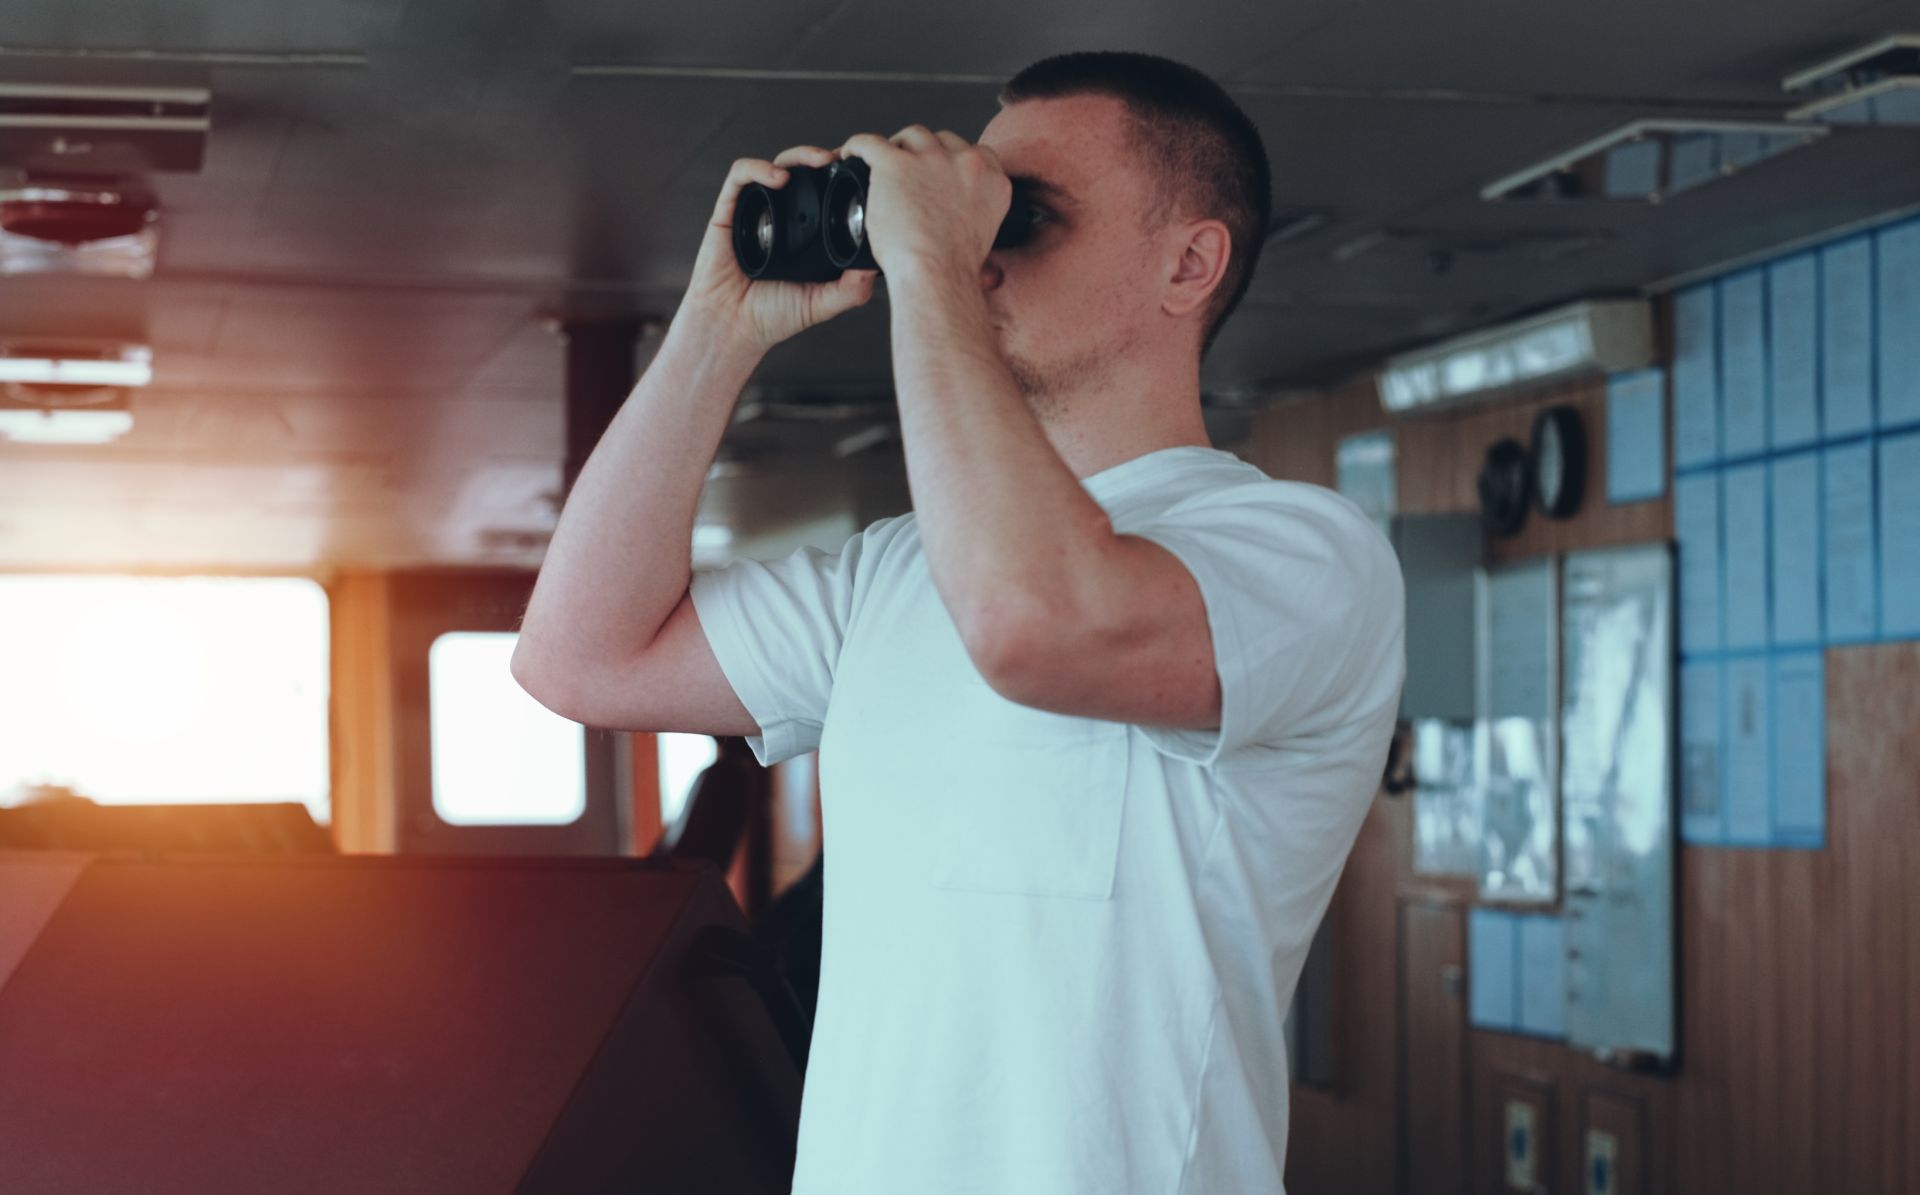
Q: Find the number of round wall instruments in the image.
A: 2